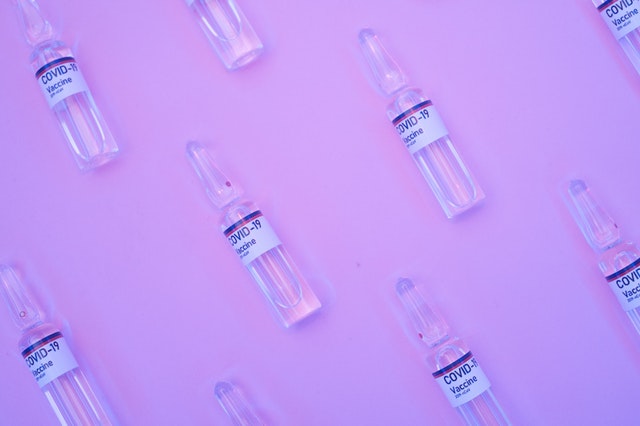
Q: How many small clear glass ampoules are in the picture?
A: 9